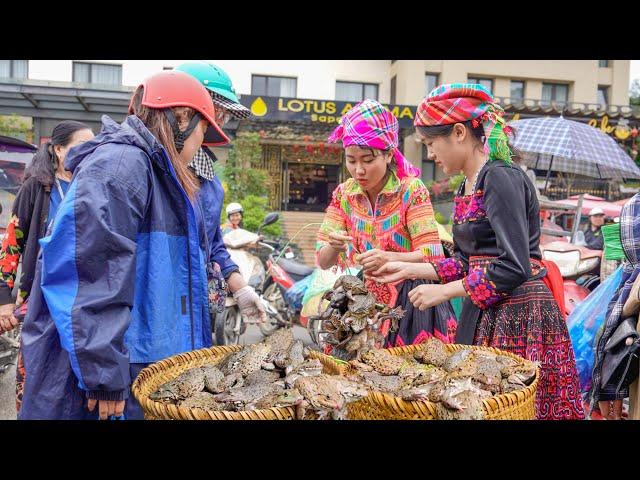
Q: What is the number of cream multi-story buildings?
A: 1